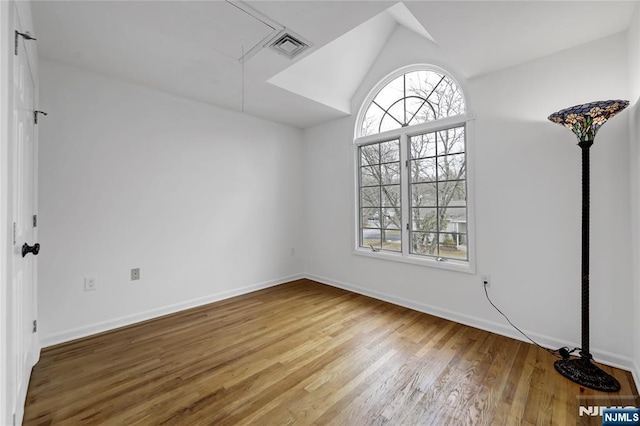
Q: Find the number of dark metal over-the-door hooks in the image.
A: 2